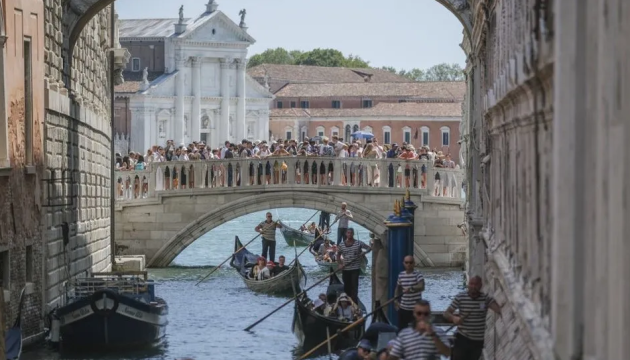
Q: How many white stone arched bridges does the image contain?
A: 1